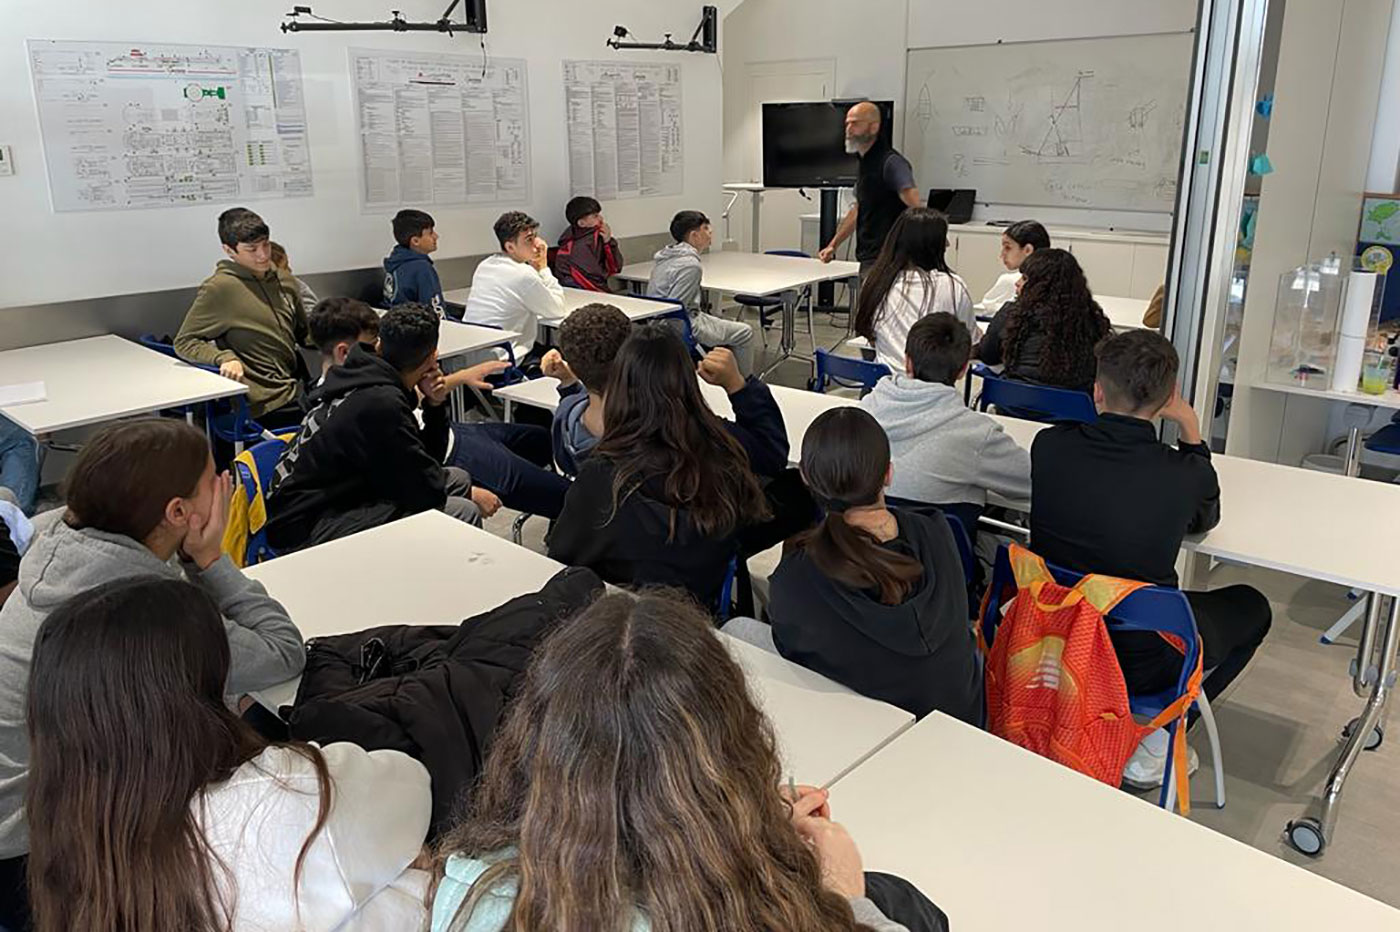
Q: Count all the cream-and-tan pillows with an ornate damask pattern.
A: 0